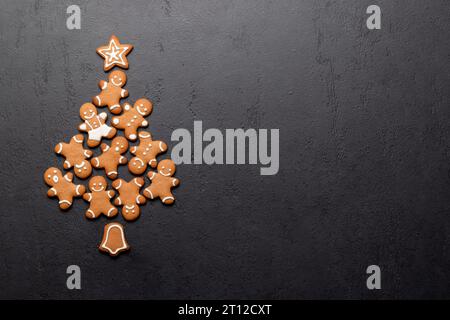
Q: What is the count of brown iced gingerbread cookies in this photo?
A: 12